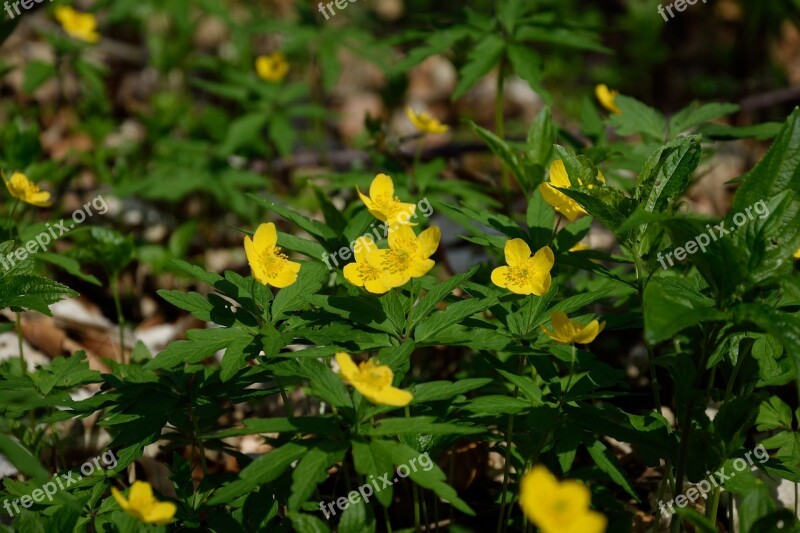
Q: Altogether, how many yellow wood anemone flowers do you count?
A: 15